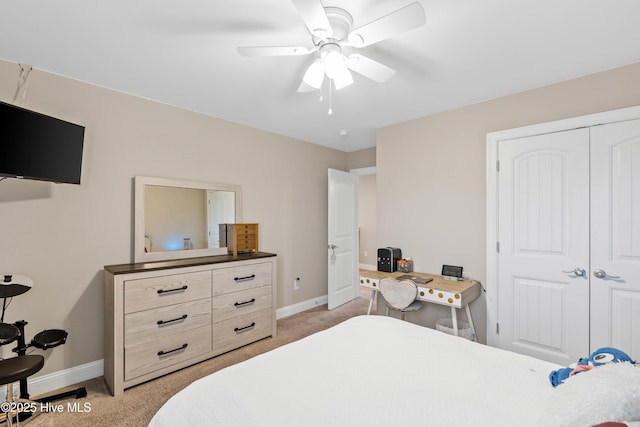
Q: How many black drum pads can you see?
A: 2